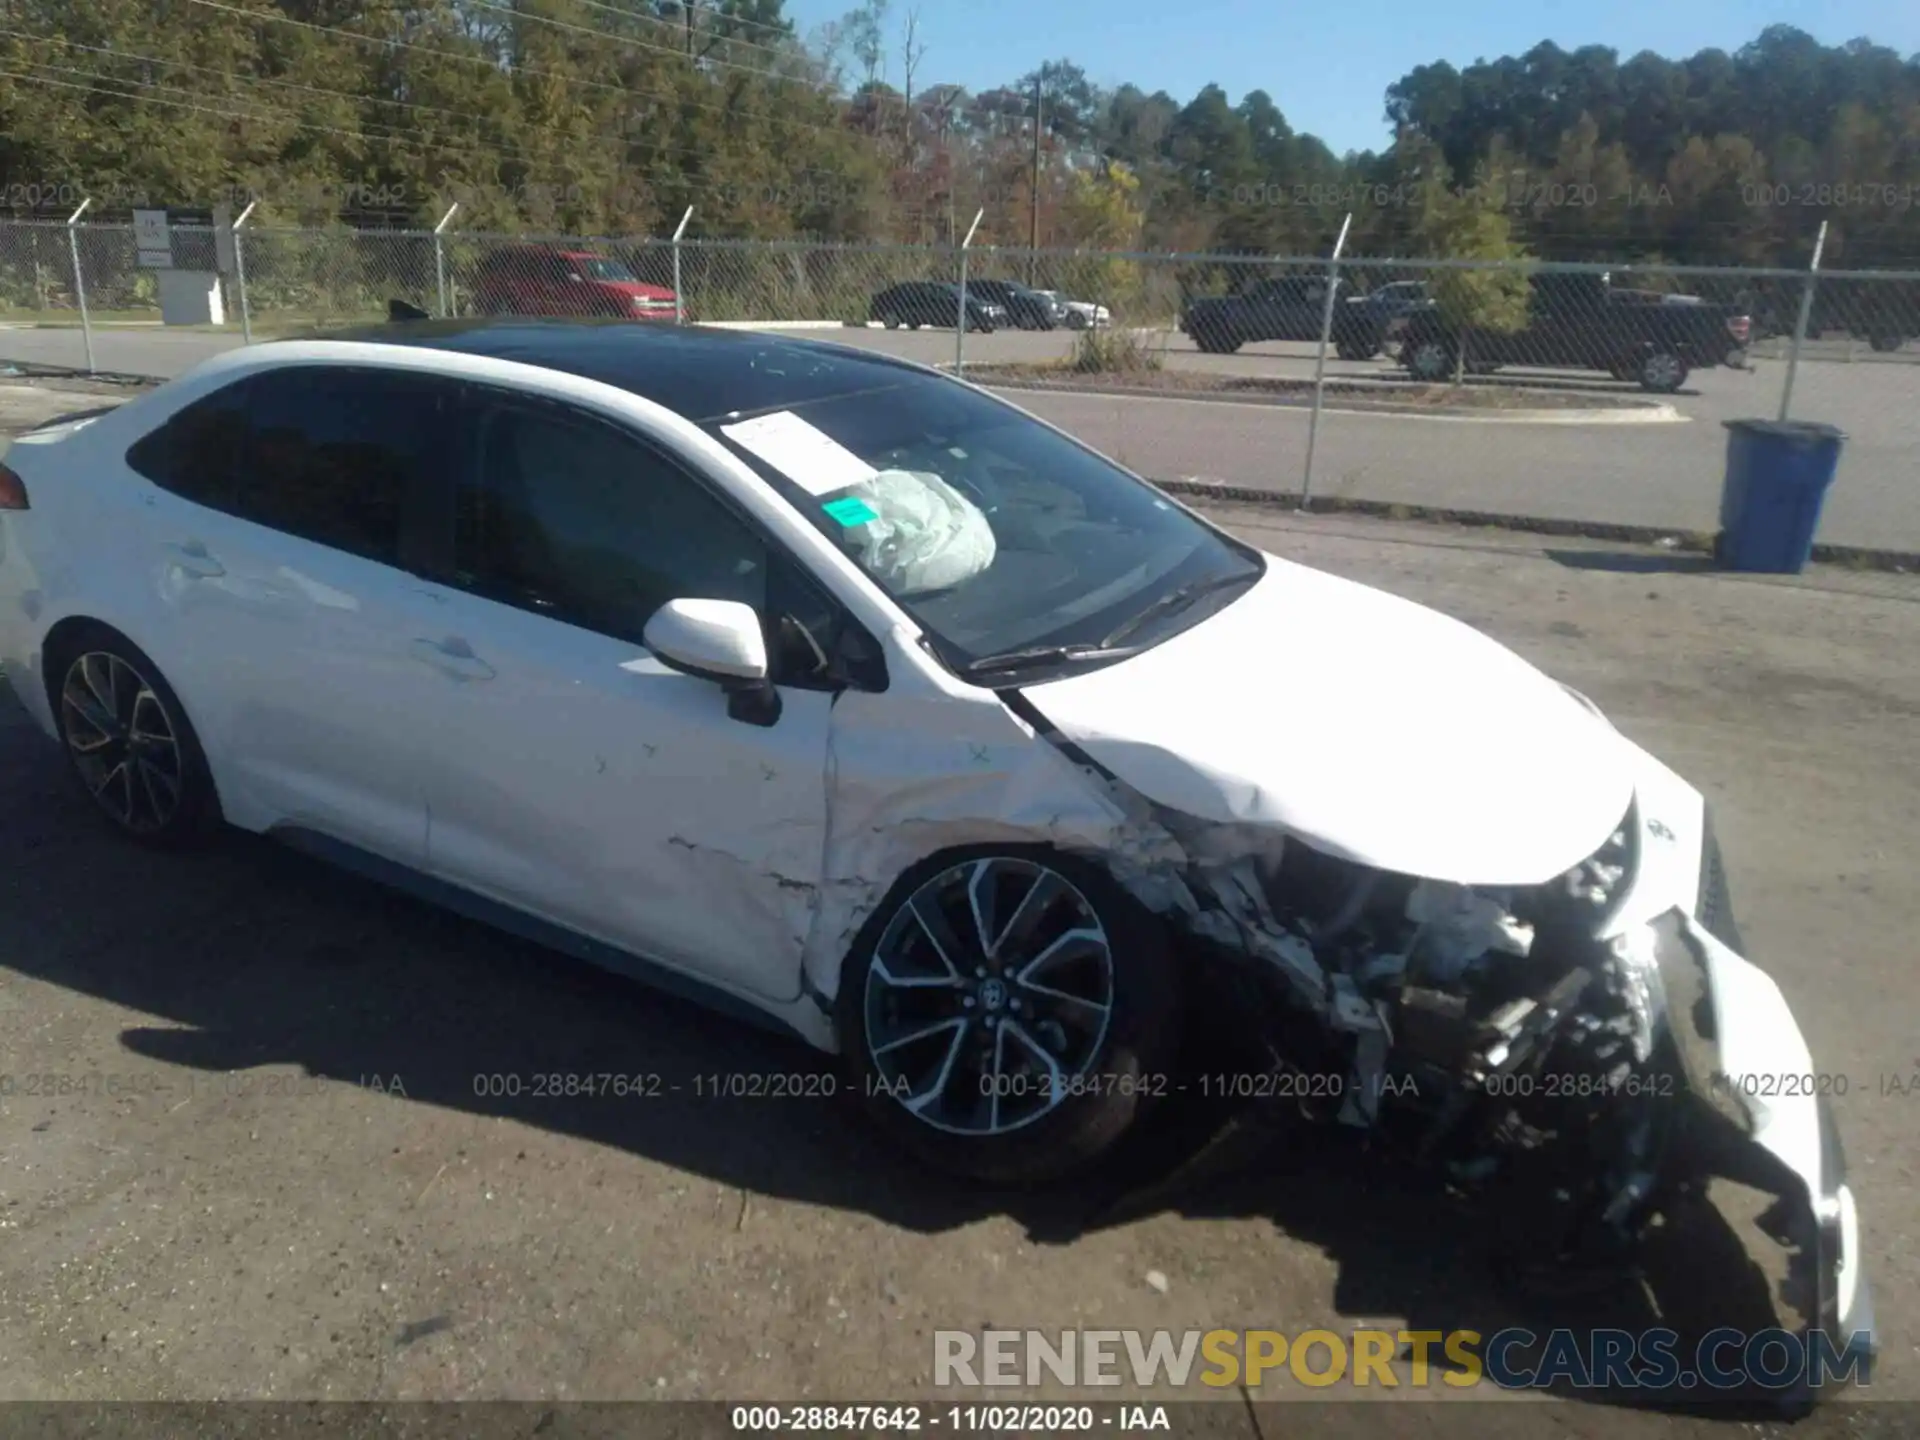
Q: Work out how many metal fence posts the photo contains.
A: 7